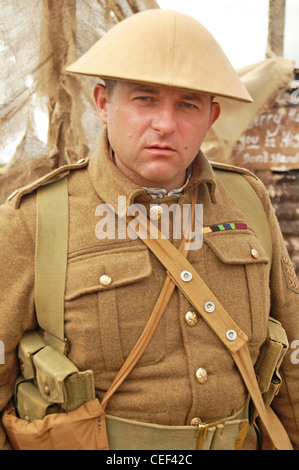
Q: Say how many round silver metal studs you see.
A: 3